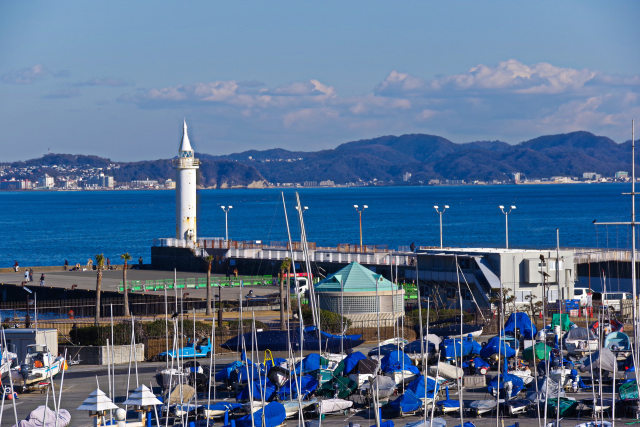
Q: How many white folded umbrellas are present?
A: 2